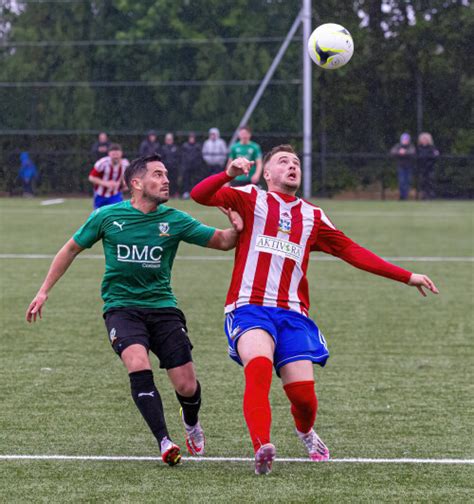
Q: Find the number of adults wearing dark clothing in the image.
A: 6